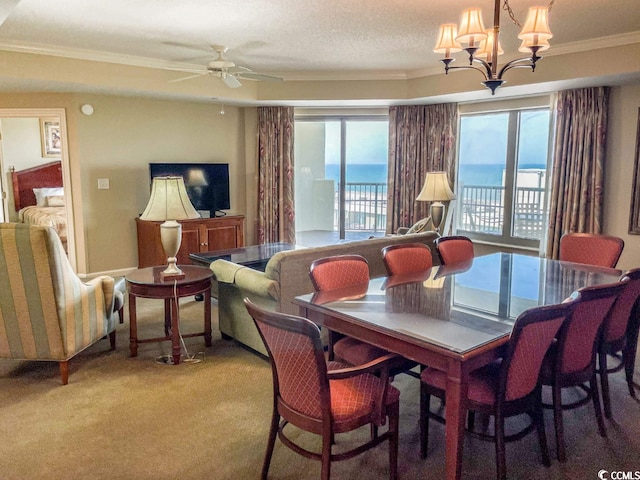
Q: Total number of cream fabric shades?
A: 7